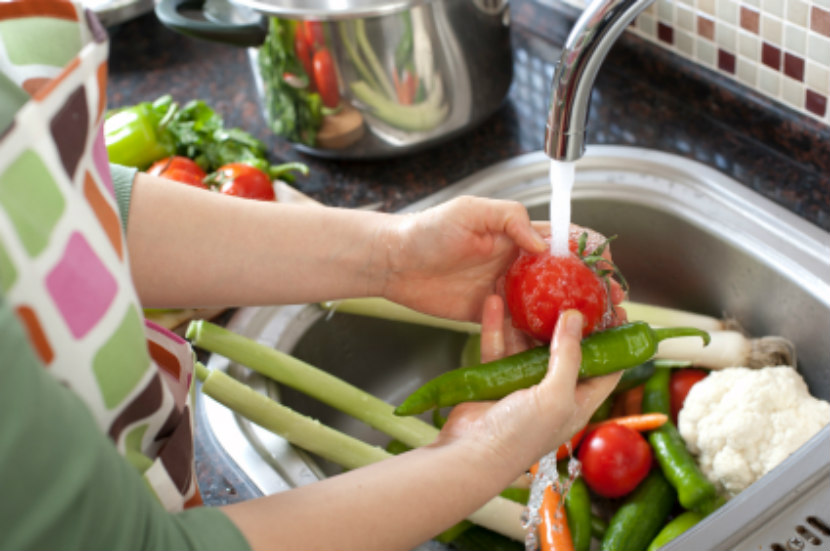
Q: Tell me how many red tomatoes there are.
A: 5